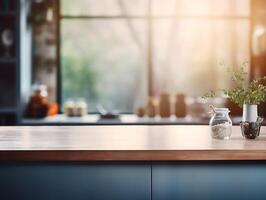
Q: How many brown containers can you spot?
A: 4